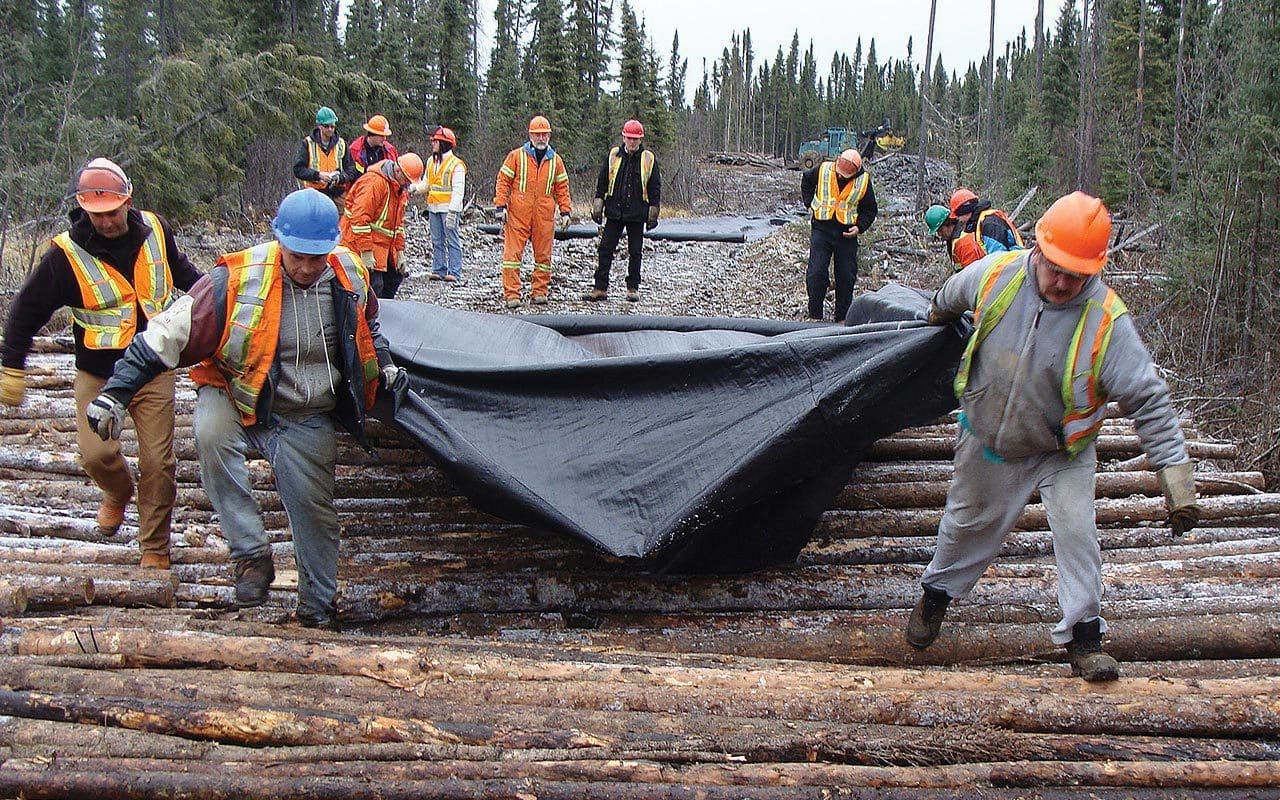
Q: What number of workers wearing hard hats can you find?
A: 12